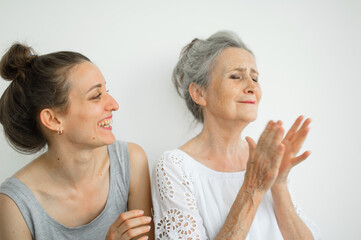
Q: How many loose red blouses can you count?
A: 0